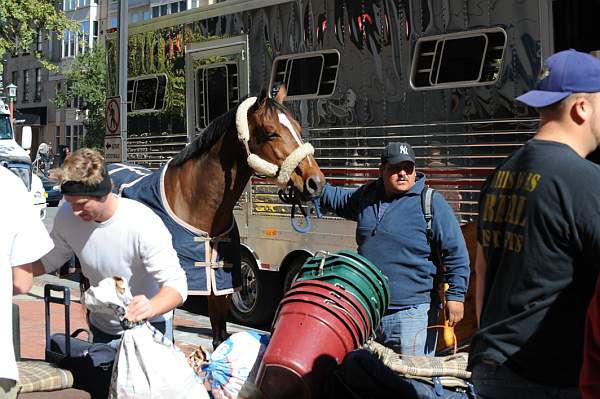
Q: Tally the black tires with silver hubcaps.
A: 1